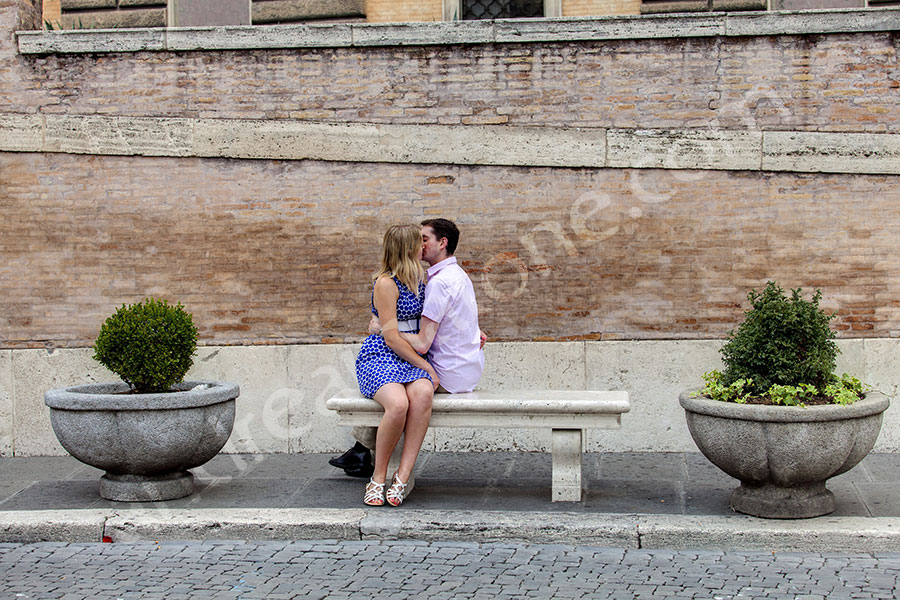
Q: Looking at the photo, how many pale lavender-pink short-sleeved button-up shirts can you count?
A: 1